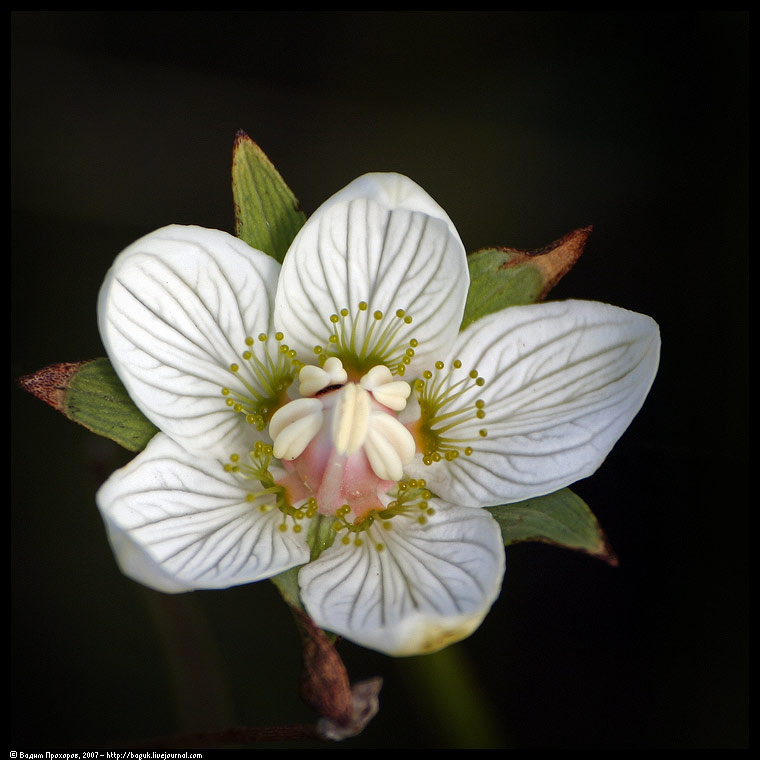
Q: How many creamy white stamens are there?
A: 5